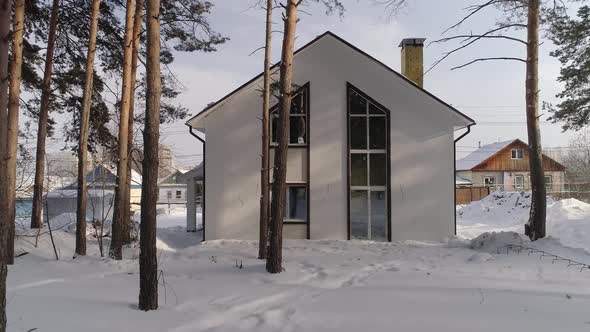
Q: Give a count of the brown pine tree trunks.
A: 10